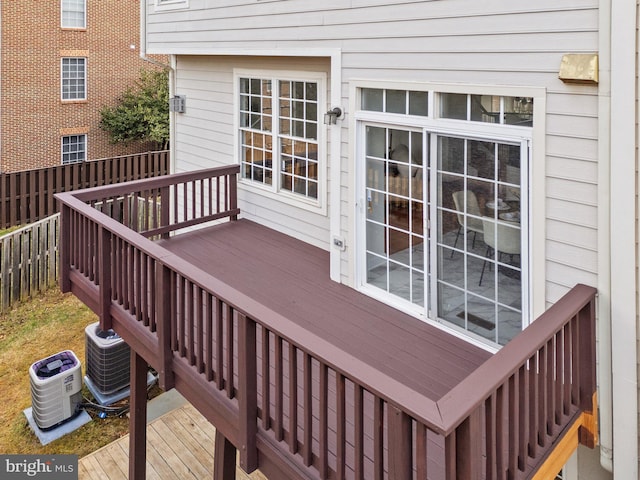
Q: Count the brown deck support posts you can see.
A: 2